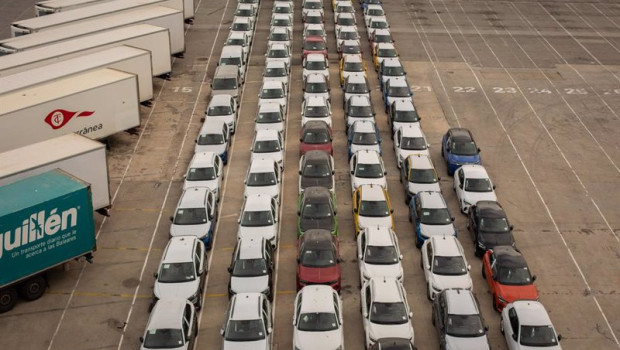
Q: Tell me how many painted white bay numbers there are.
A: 7